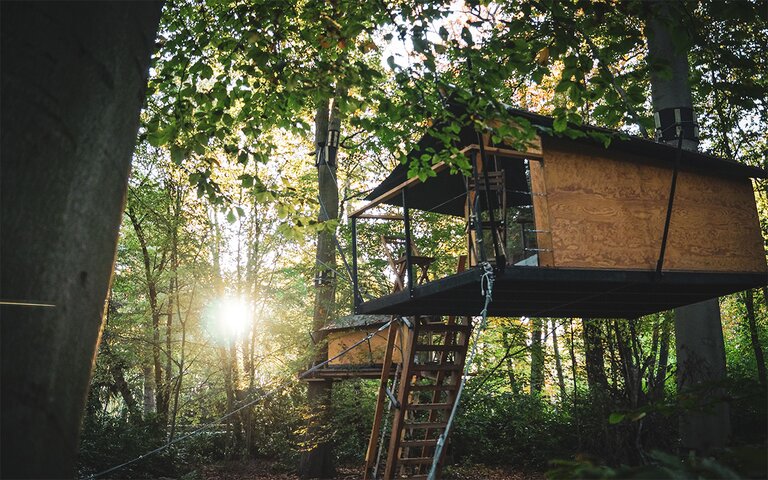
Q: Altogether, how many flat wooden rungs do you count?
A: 9